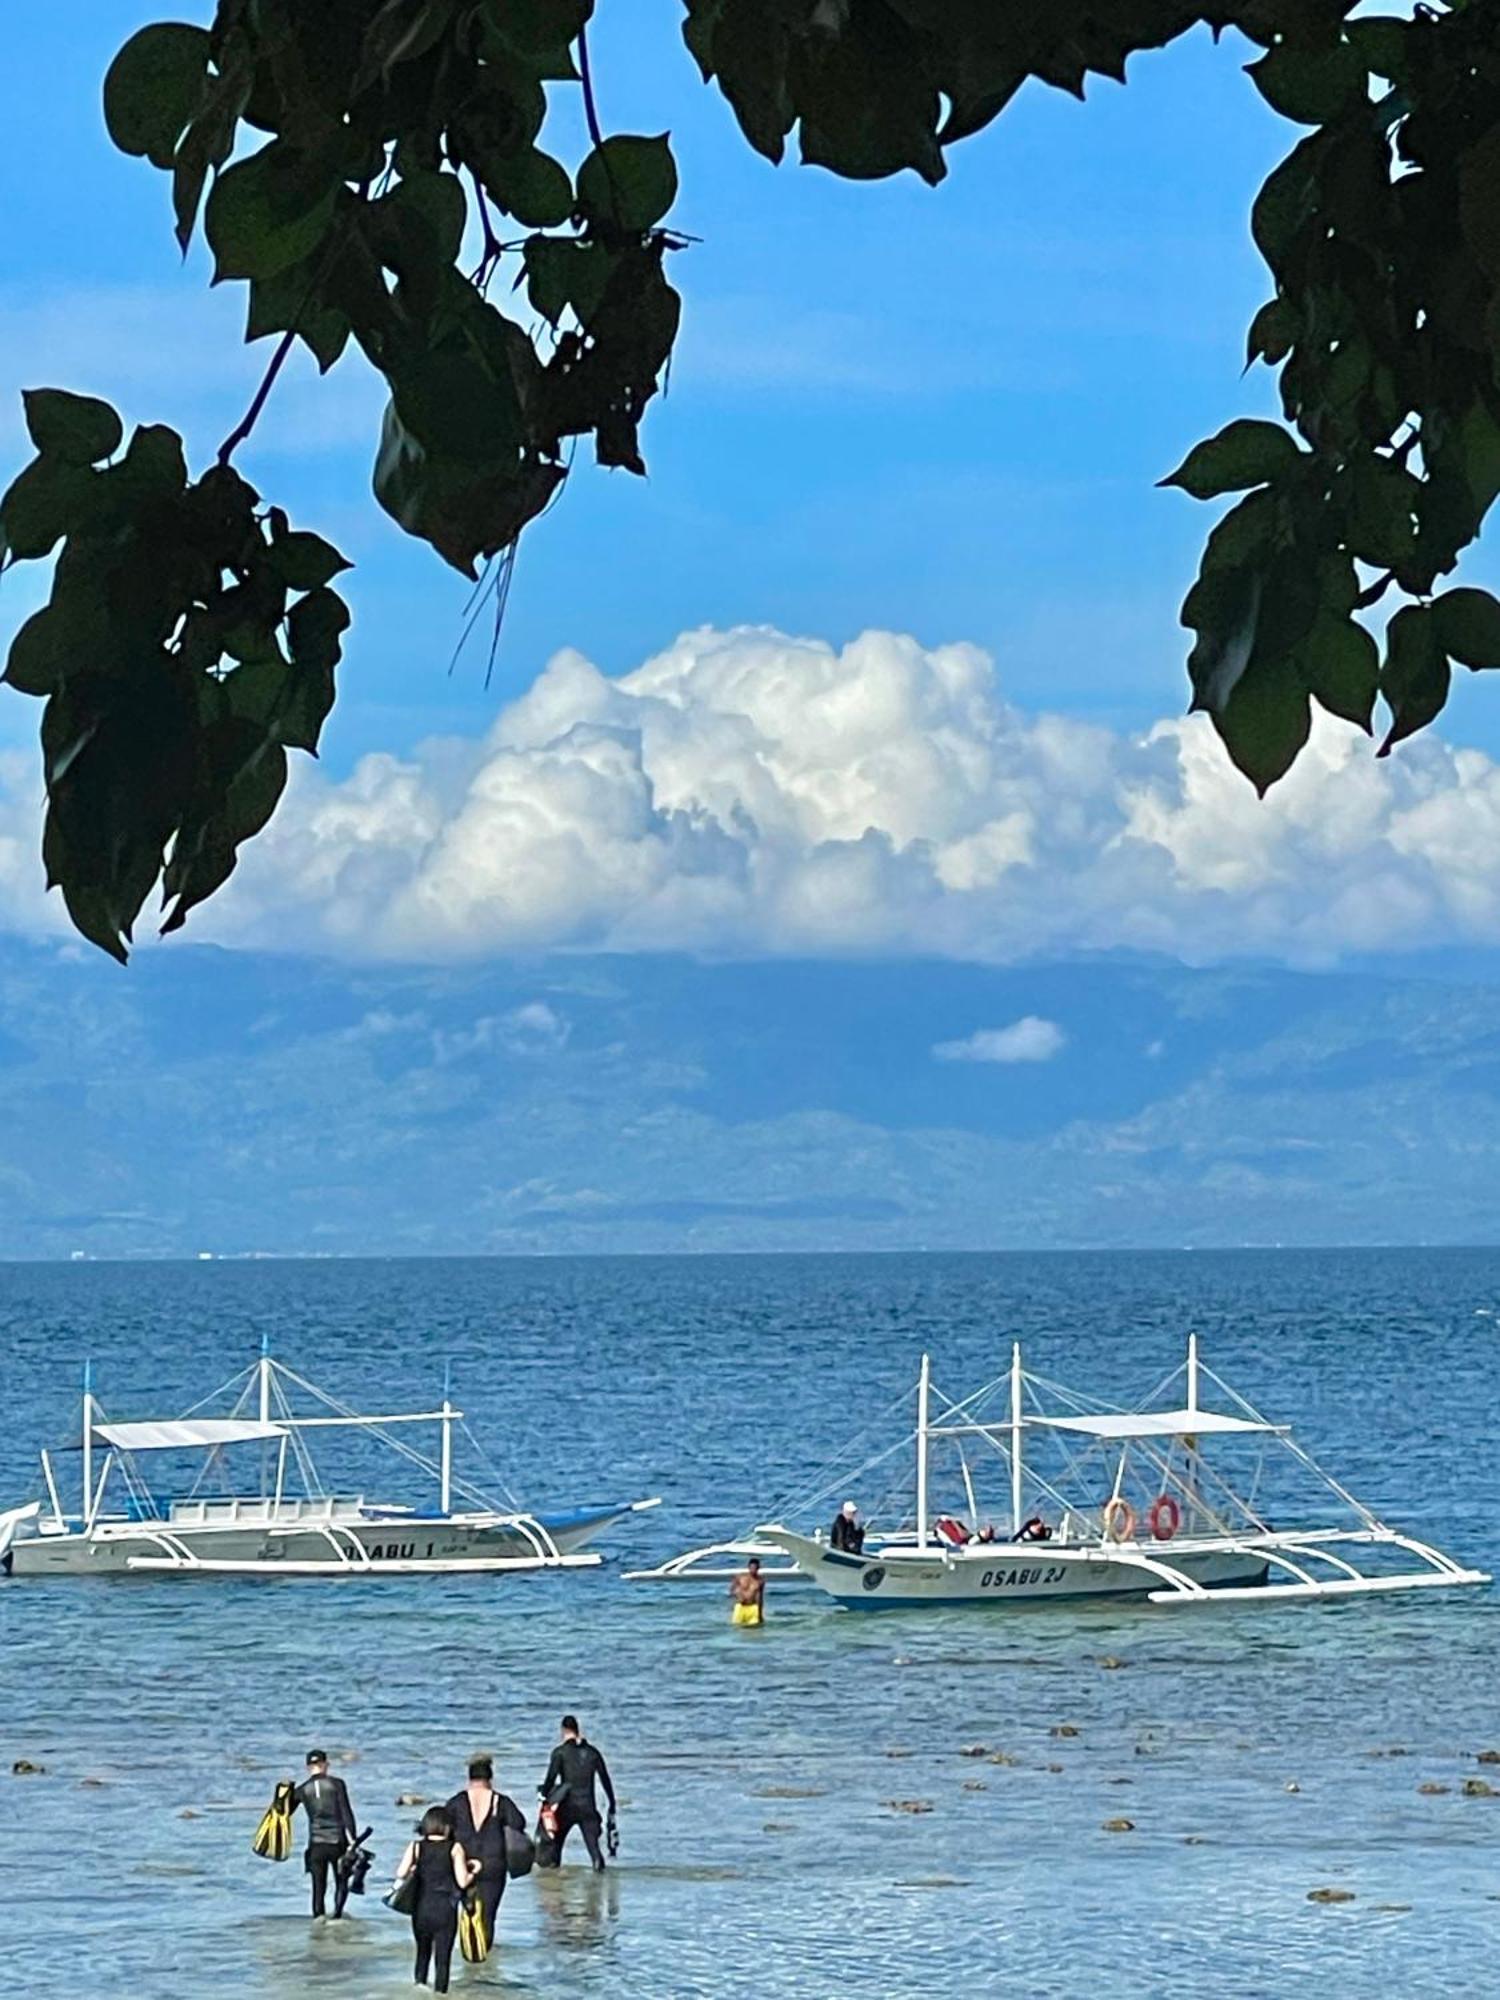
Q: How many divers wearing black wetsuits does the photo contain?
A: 4